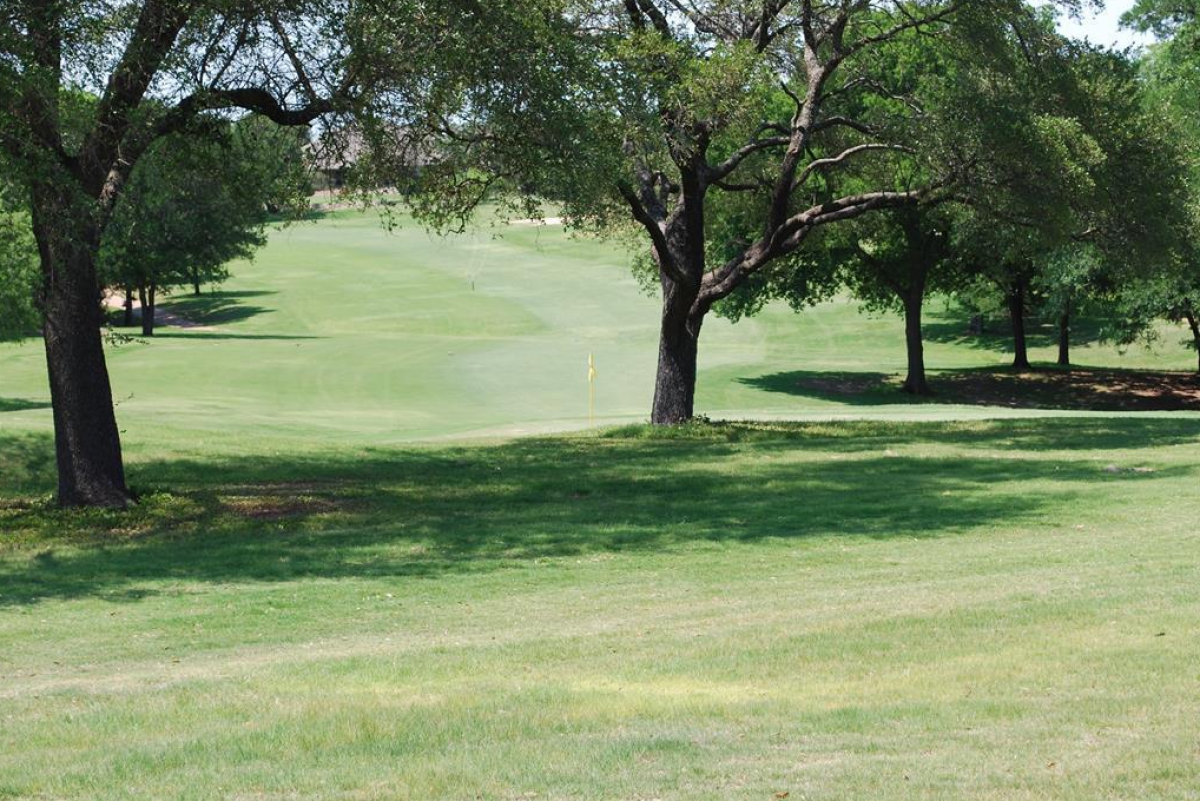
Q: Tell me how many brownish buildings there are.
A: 1